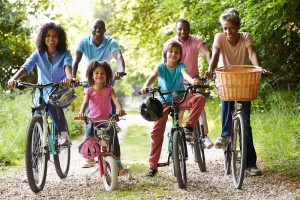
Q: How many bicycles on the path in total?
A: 6